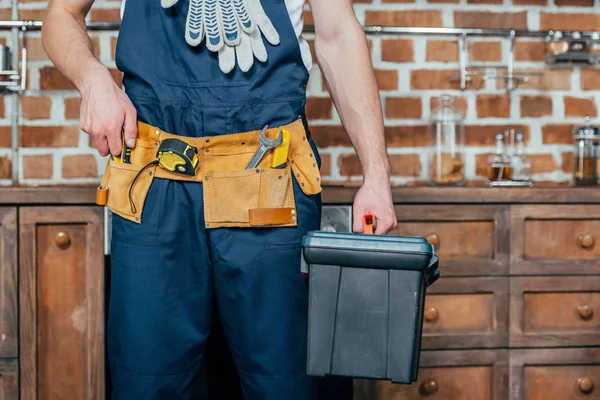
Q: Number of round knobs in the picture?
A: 7